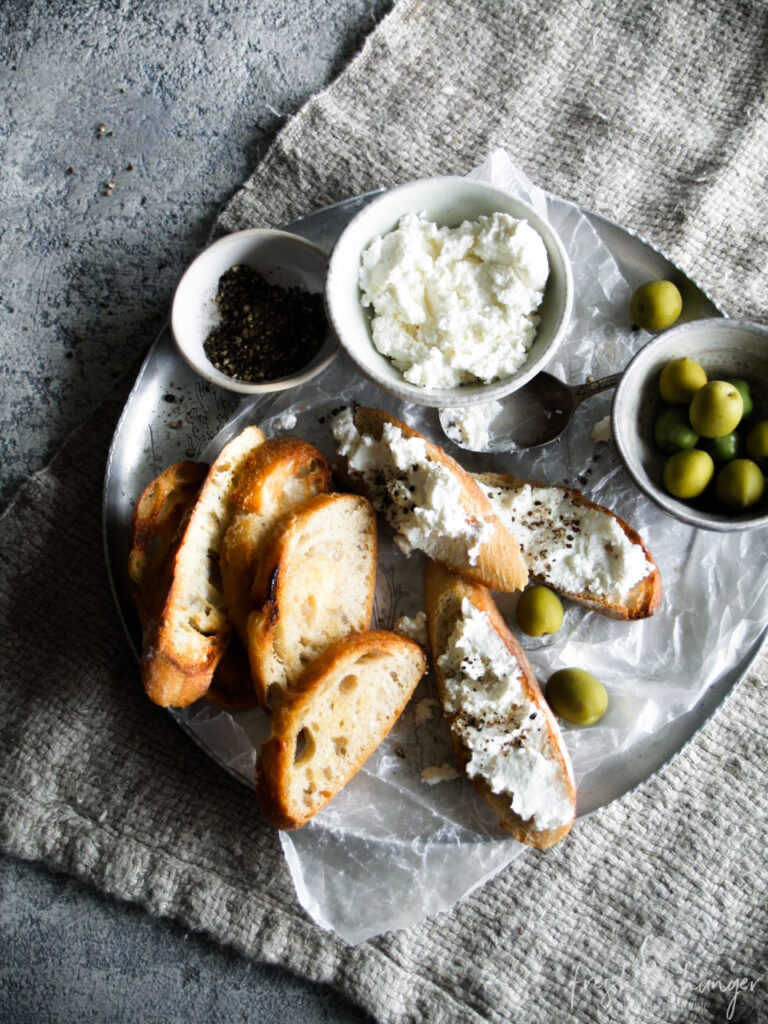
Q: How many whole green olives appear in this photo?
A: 11